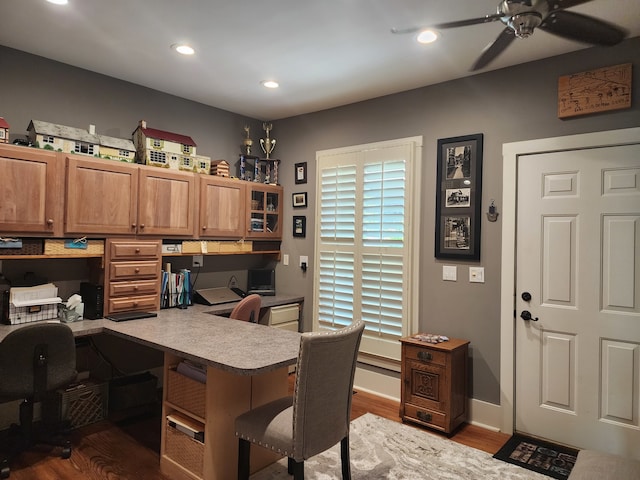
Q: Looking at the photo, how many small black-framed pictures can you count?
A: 3